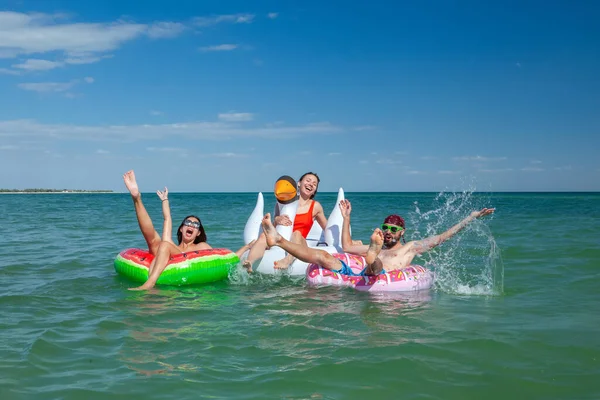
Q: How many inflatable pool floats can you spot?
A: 3